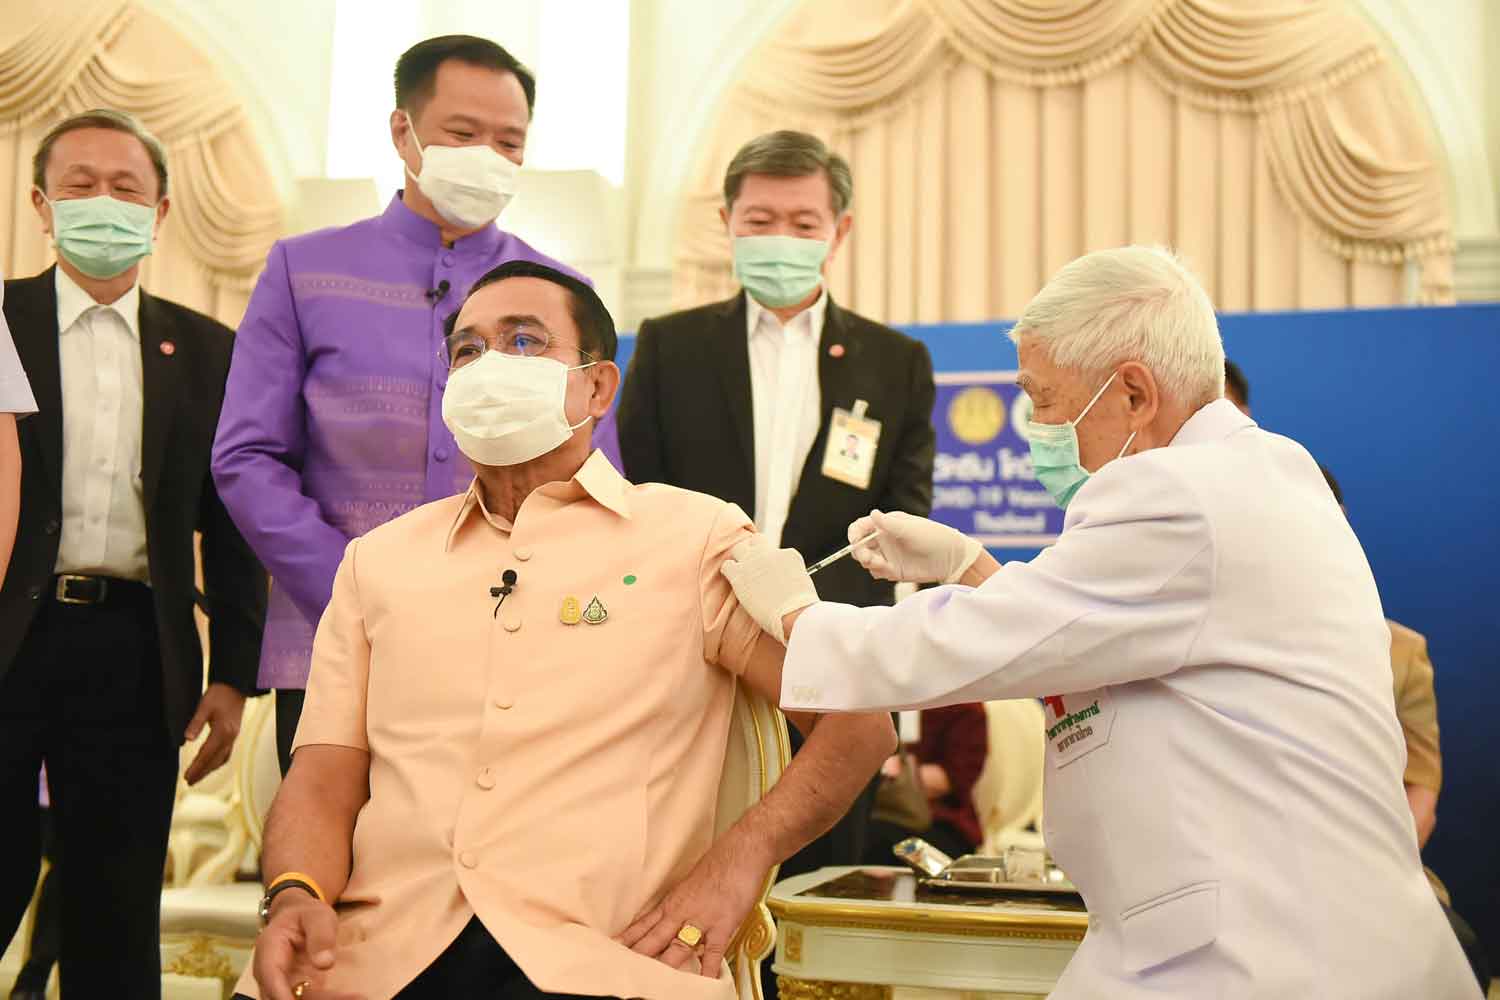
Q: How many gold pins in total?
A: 1